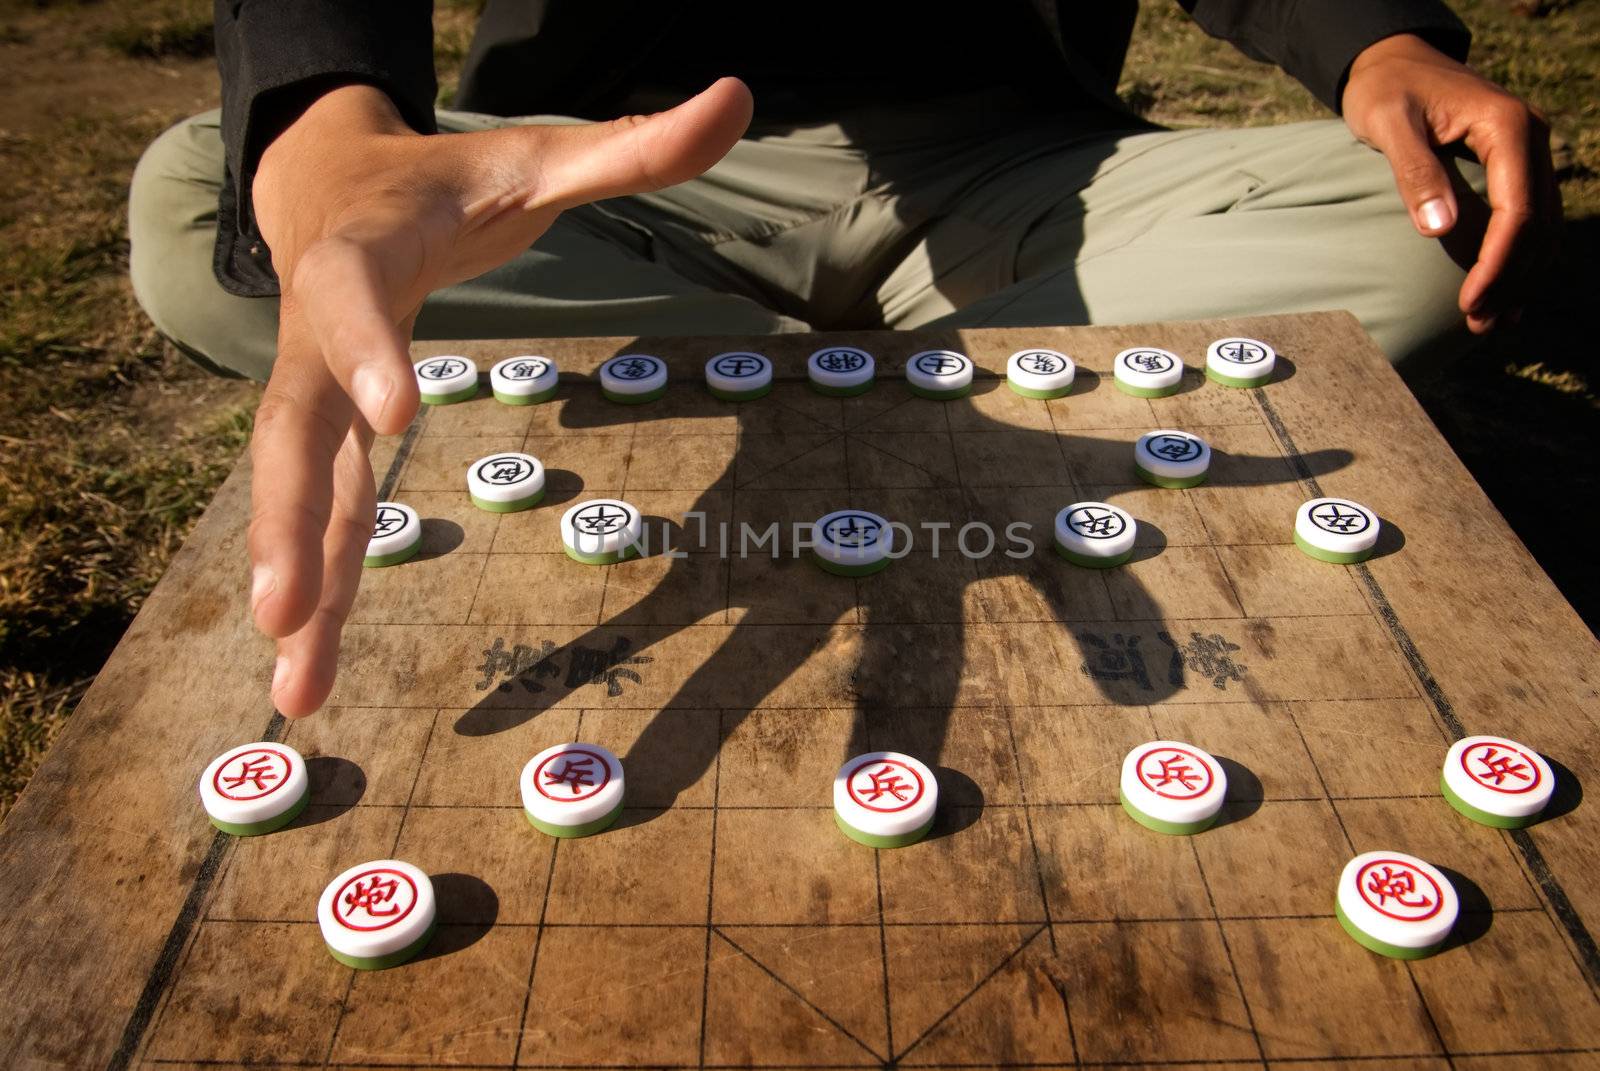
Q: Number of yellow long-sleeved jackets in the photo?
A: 0